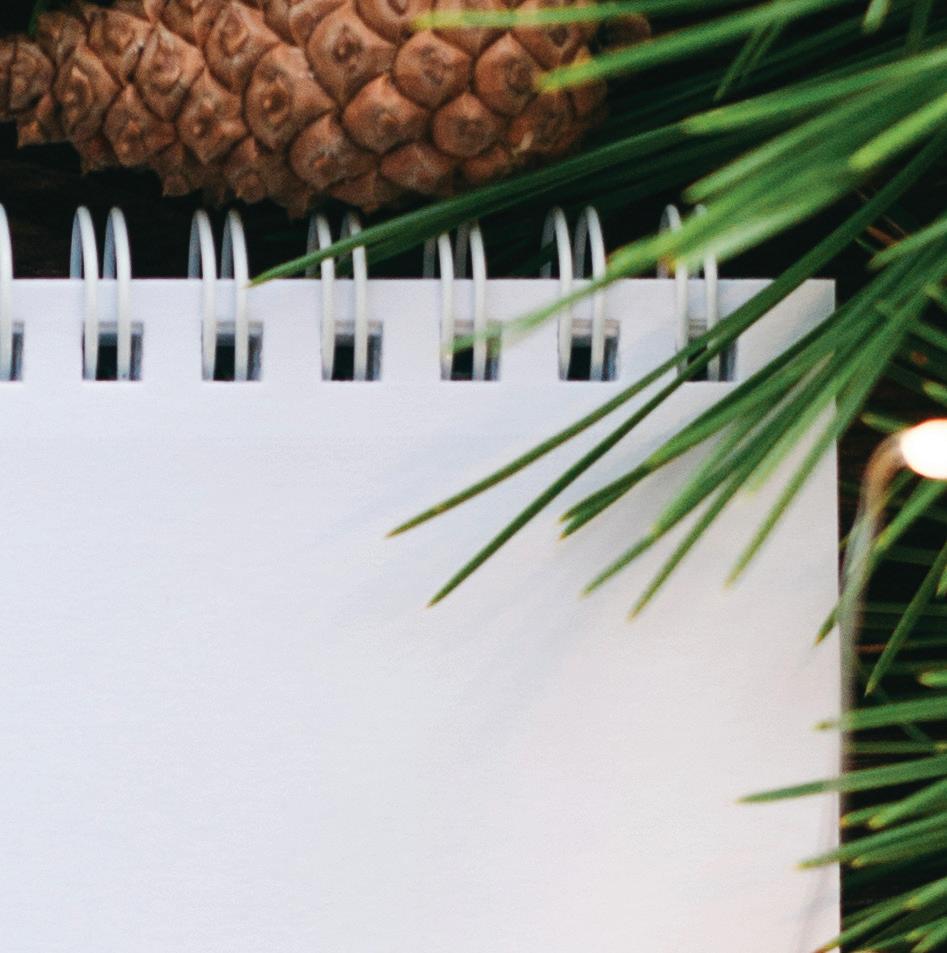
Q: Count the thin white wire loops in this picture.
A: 13